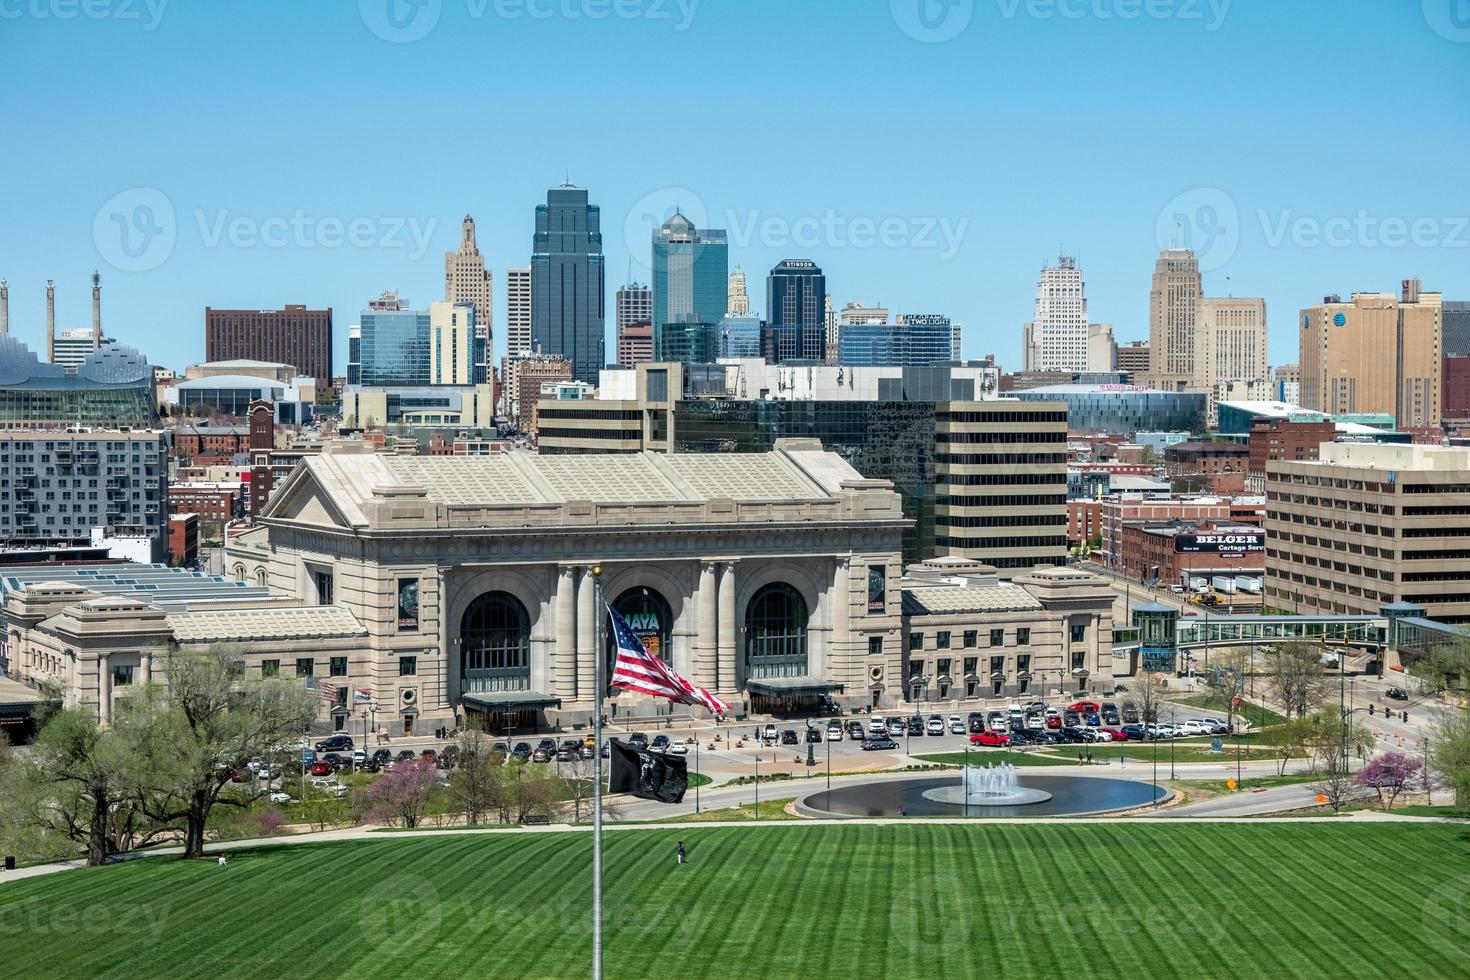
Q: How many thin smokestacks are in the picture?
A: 3